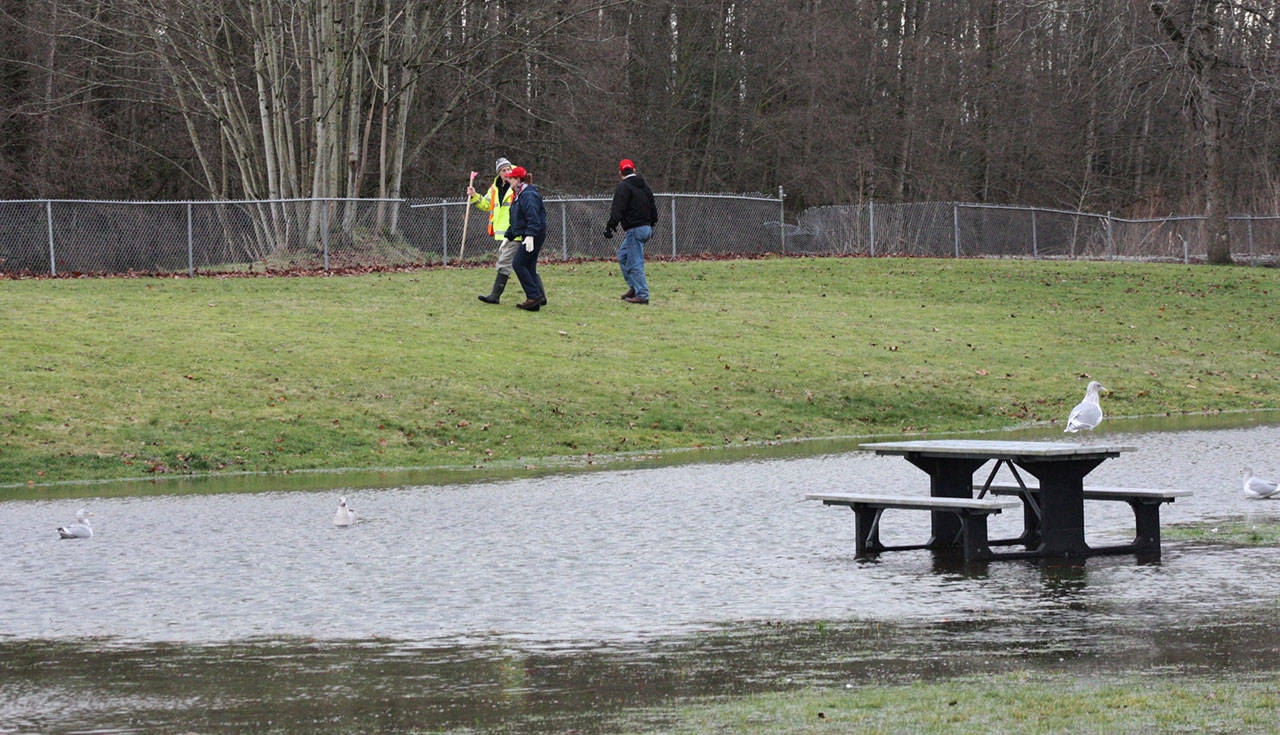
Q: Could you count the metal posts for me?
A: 13